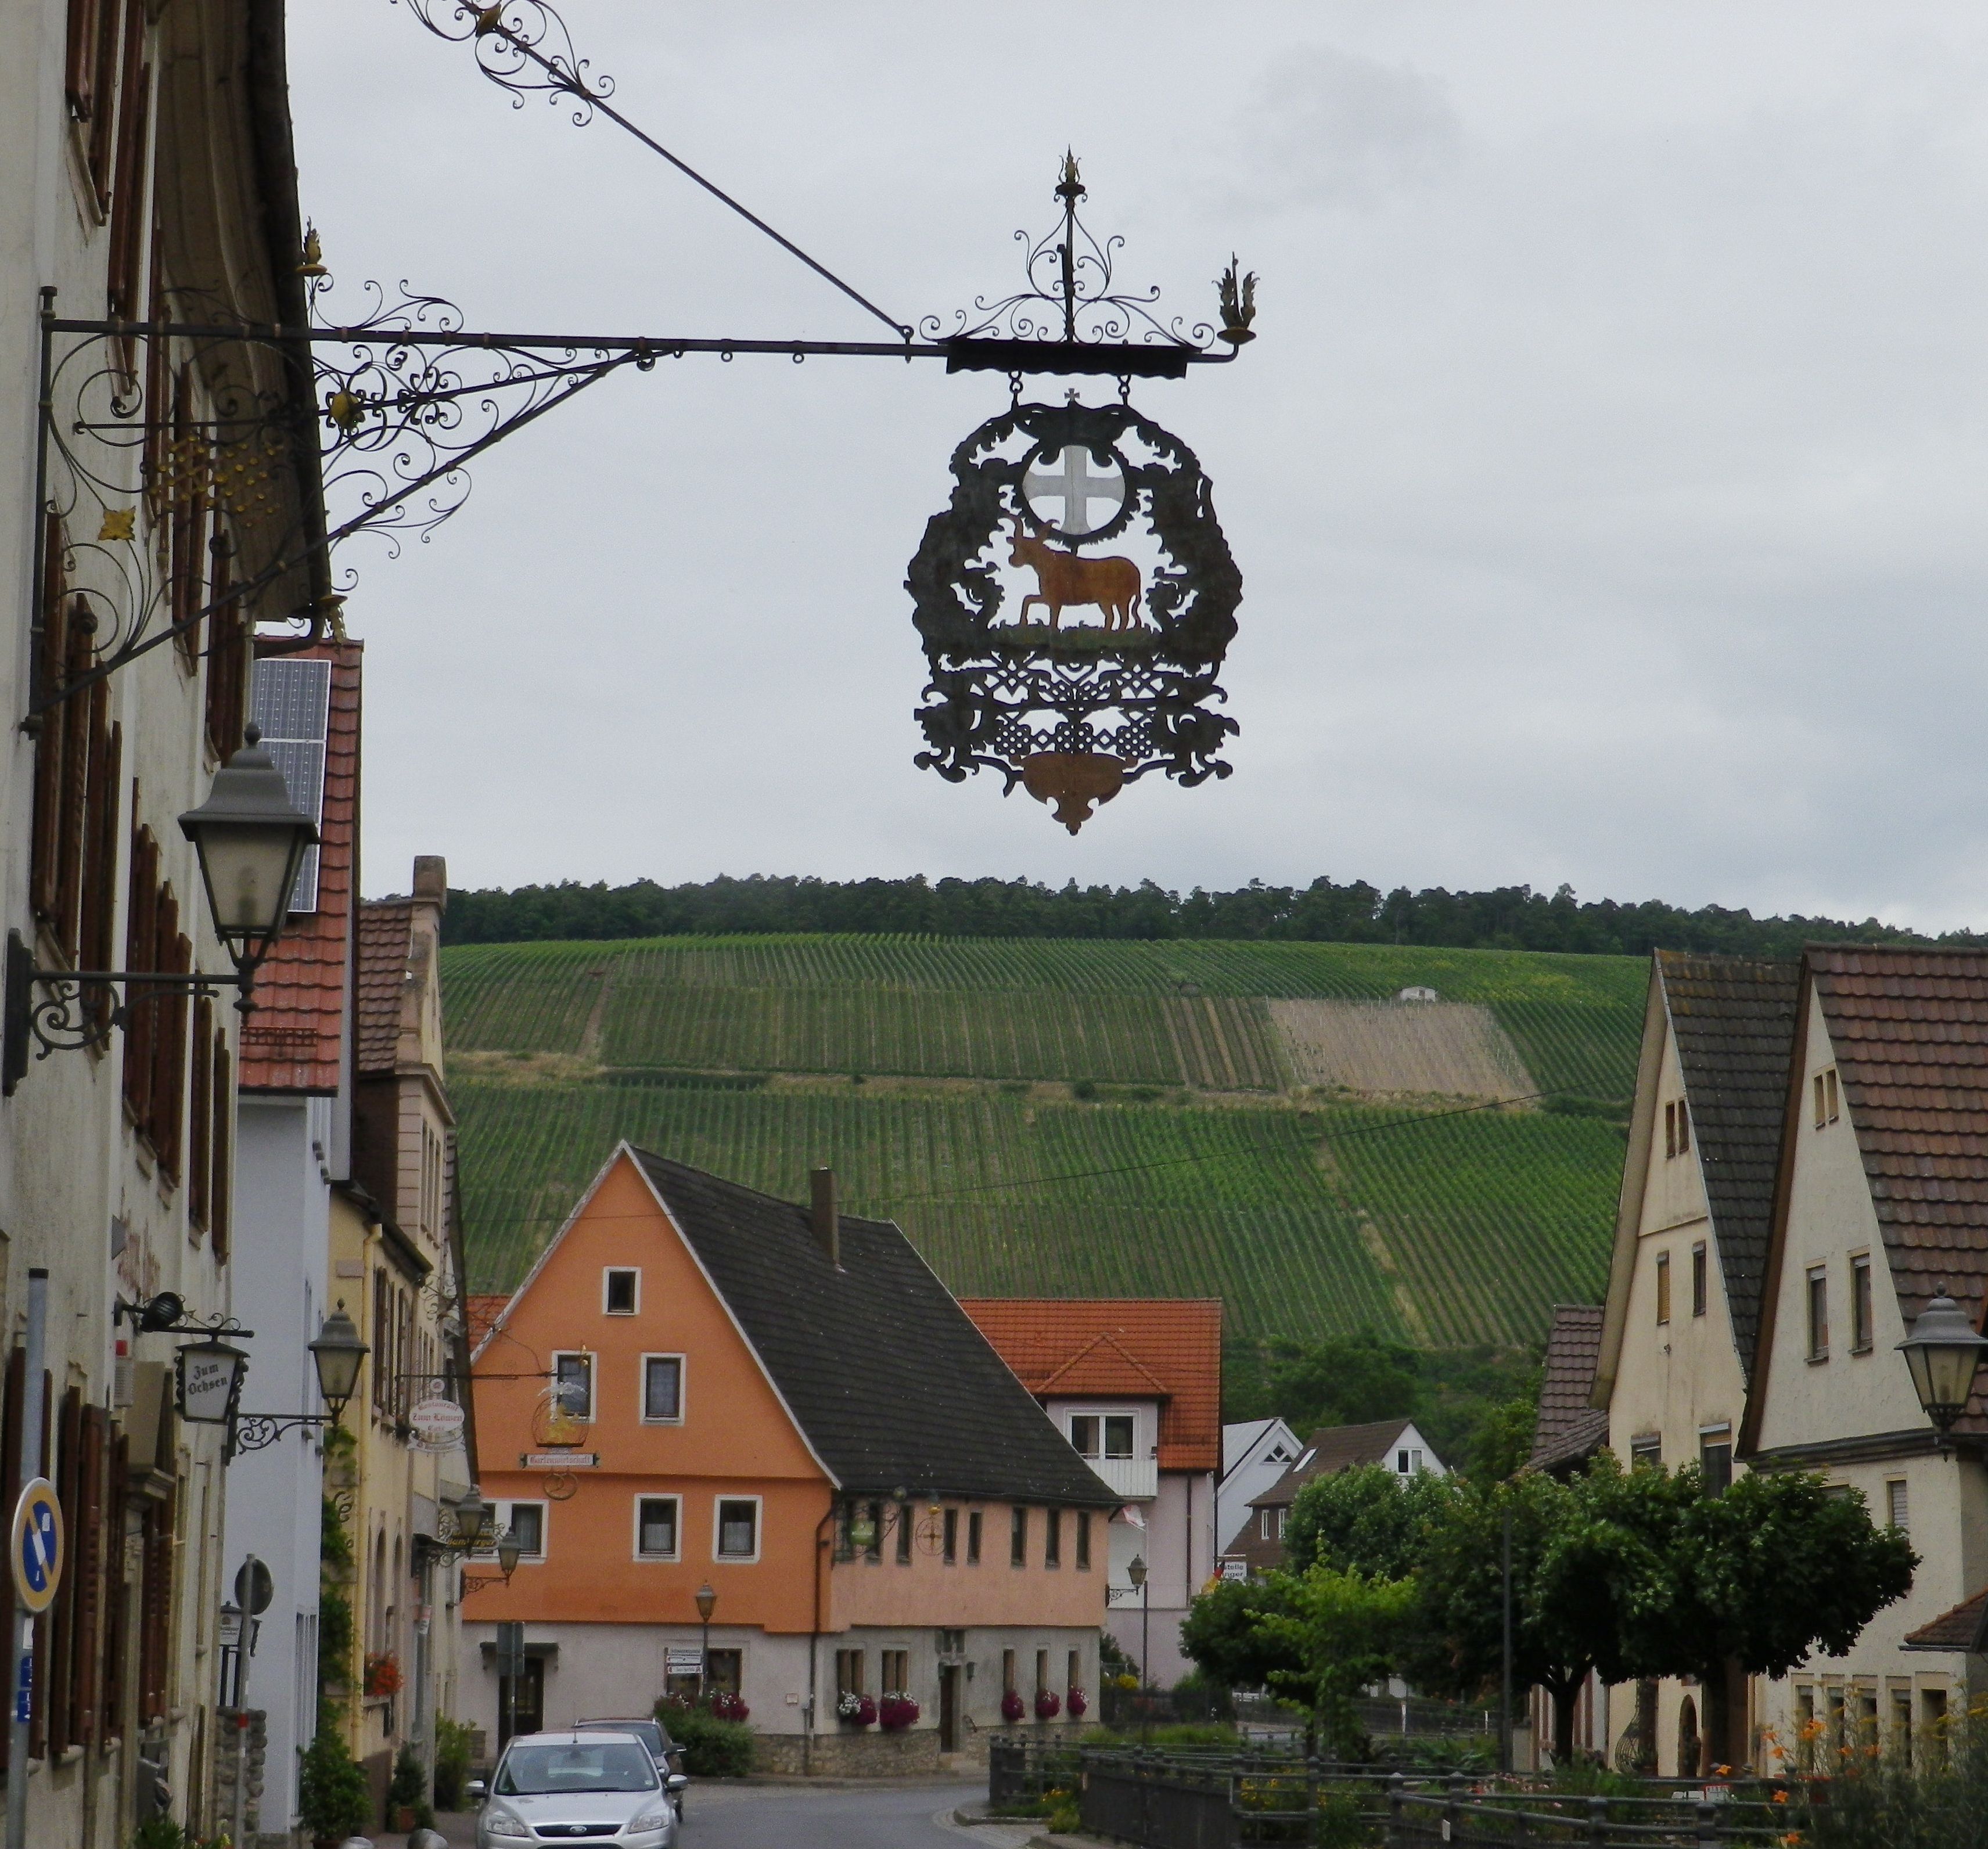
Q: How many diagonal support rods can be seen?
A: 2